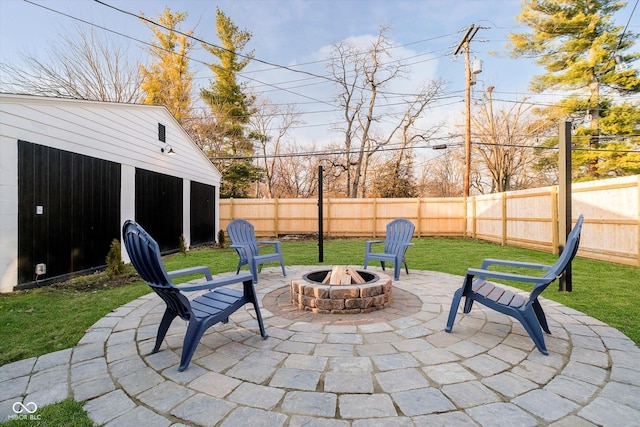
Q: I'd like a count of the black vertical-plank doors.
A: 3